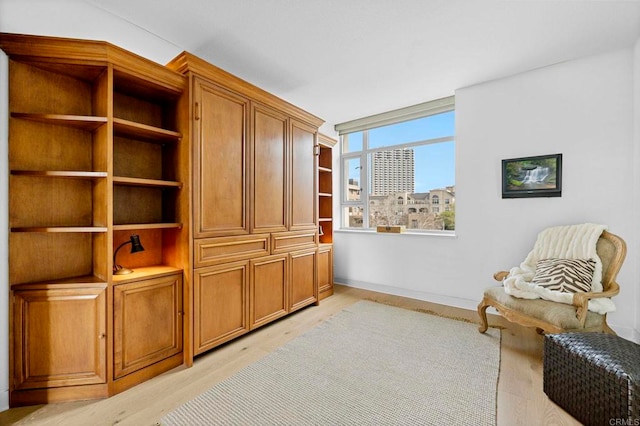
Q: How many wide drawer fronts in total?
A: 2